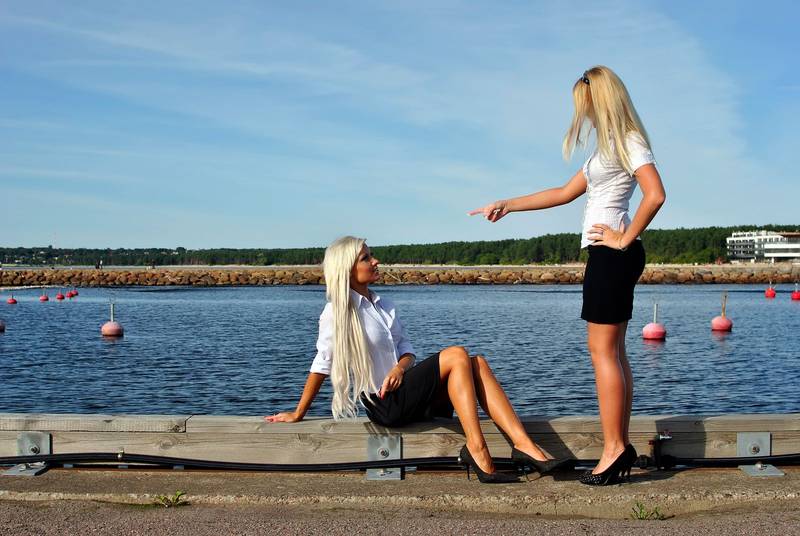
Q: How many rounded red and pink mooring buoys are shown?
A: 11